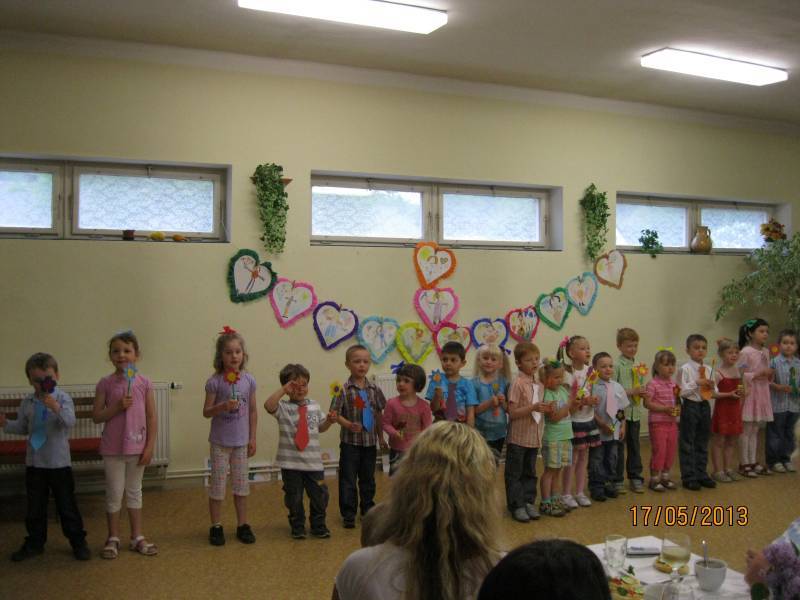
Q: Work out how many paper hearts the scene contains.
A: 13